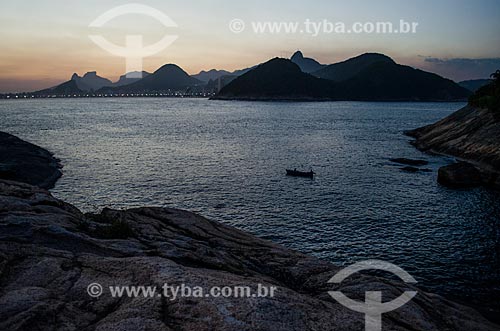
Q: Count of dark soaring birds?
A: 0